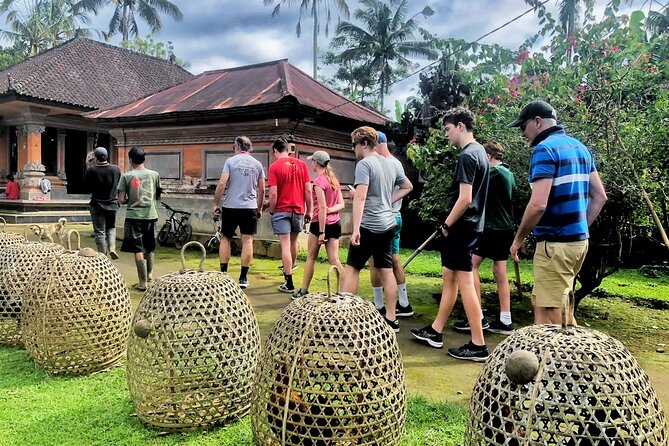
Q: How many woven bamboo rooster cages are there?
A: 6